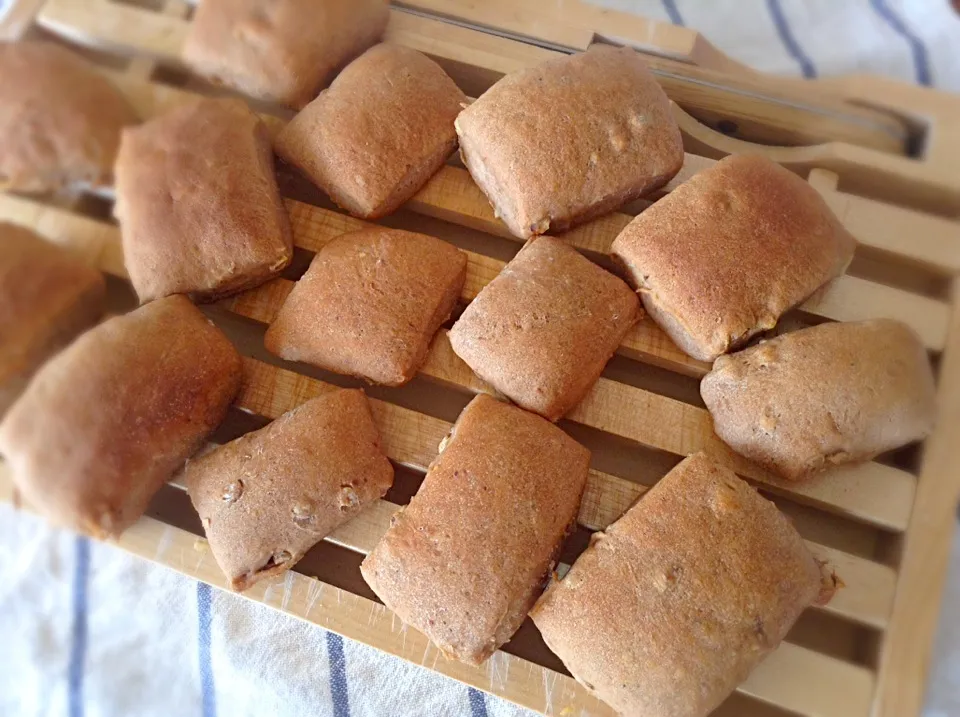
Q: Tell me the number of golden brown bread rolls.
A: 14